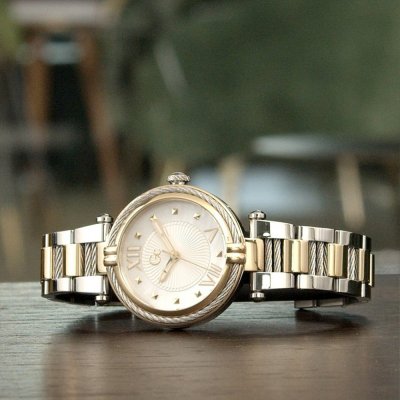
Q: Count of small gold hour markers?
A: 9